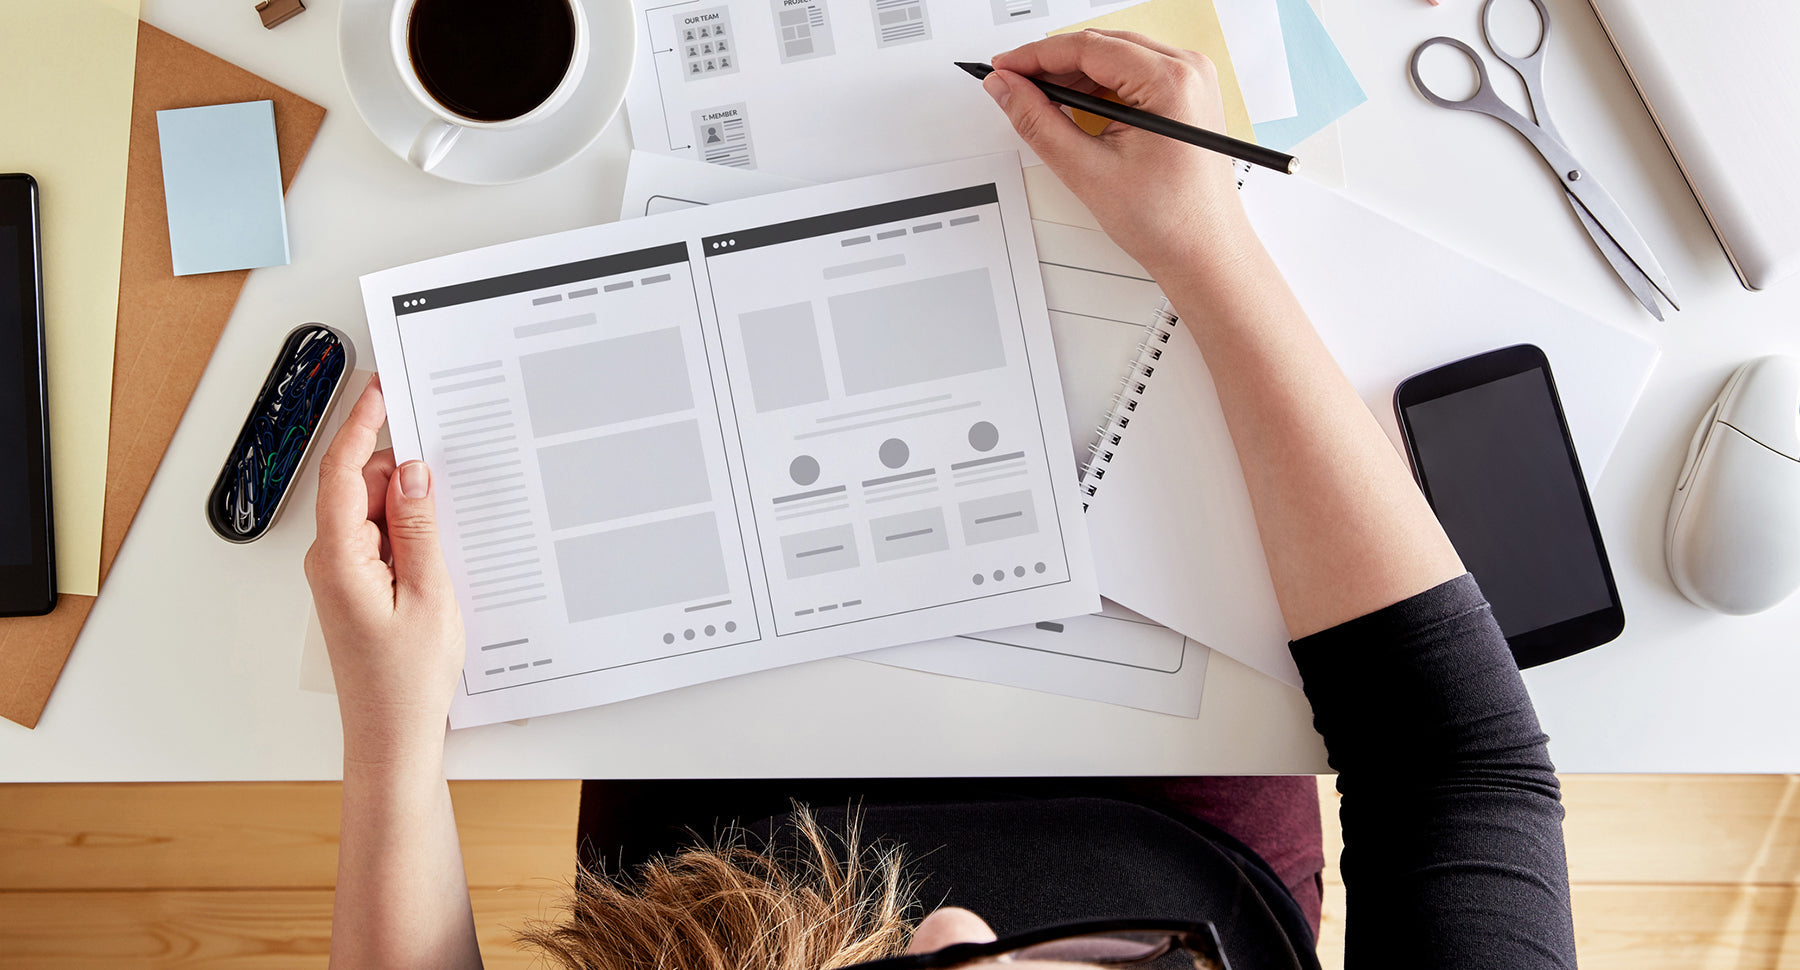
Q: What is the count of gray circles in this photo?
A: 11